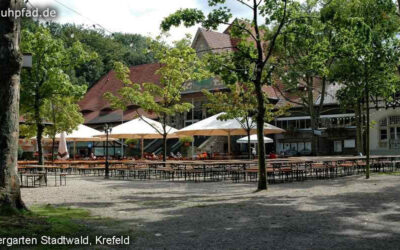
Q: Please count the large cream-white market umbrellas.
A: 3